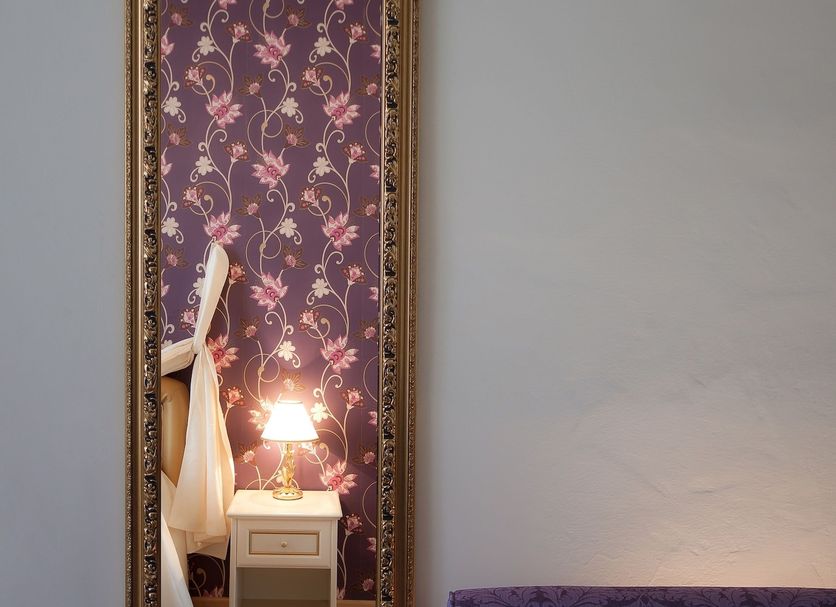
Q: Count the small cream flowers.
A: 14